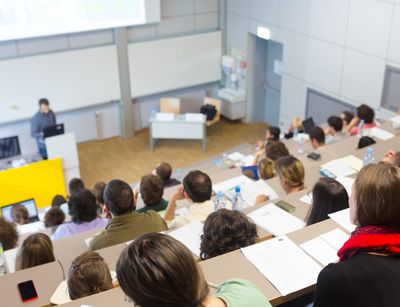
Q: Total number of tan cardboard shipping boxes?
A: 0